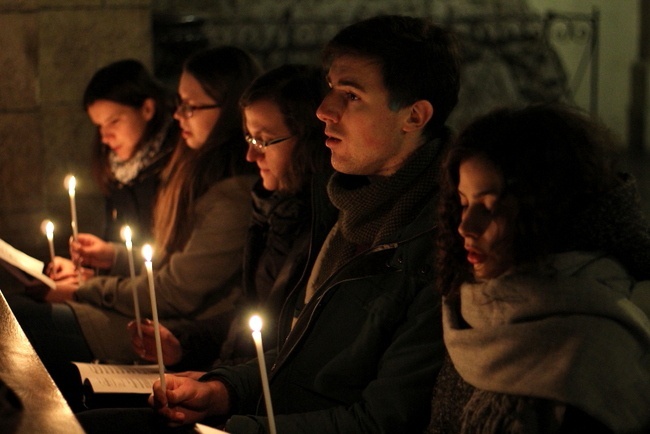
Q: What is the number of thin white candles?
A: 5